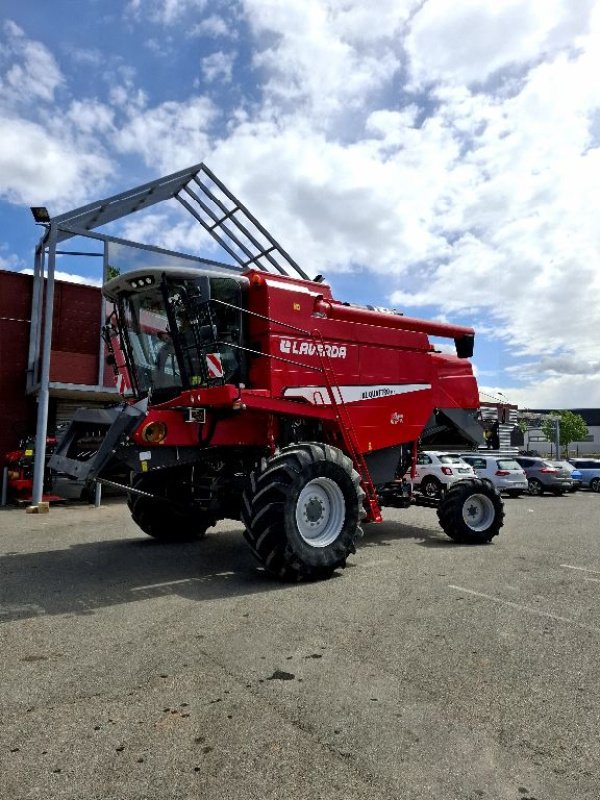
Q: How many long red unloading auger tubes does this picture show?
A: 1